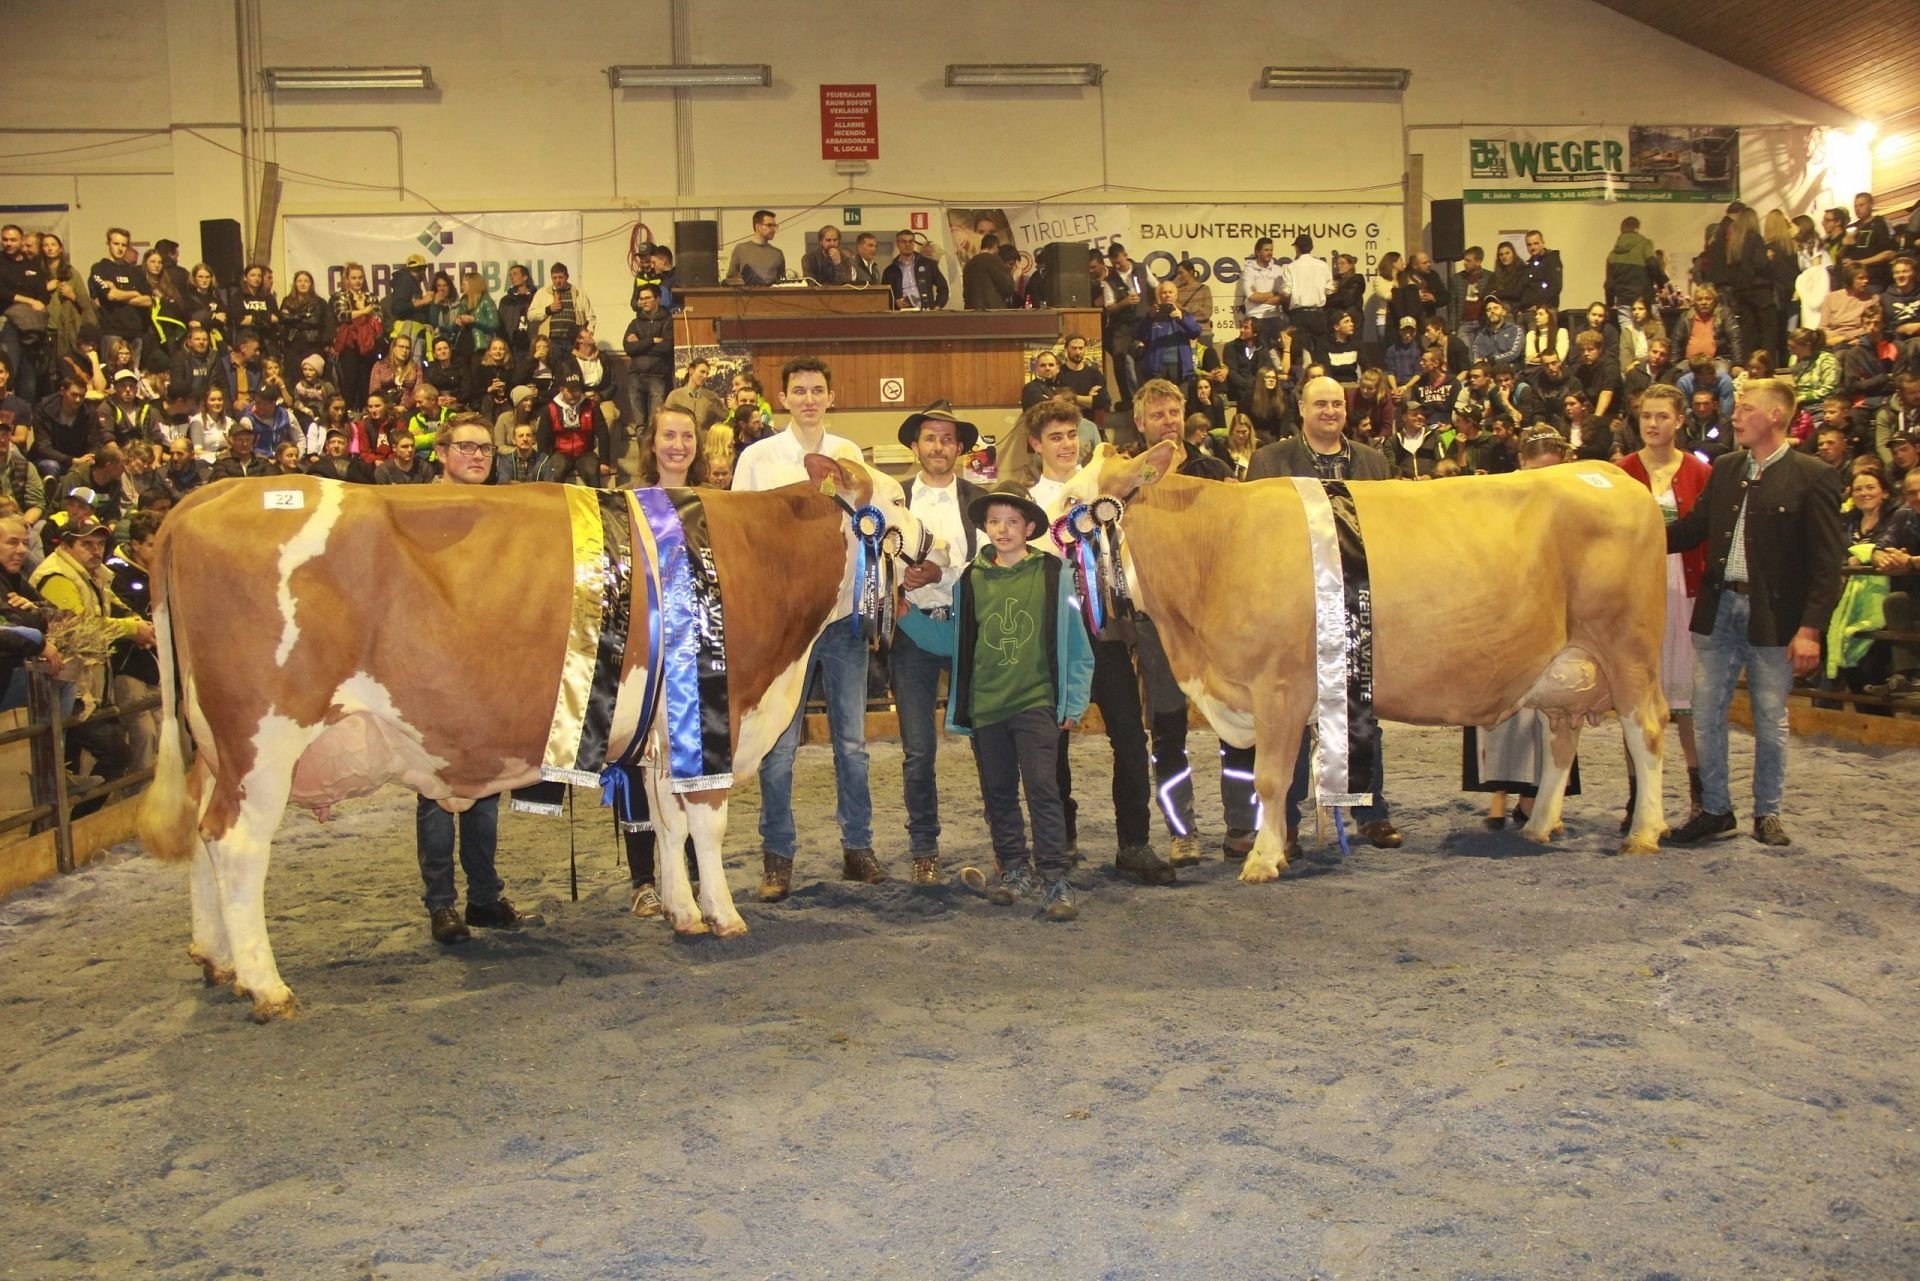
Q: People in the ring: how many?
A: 11